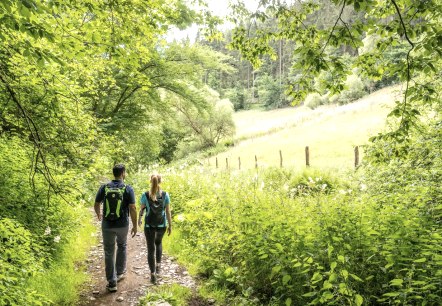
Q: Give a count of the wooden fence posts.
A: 7